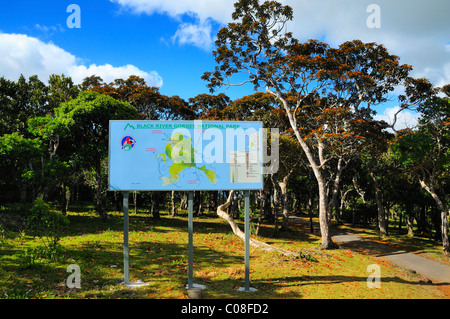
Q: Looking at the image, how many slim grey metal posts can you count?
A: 3